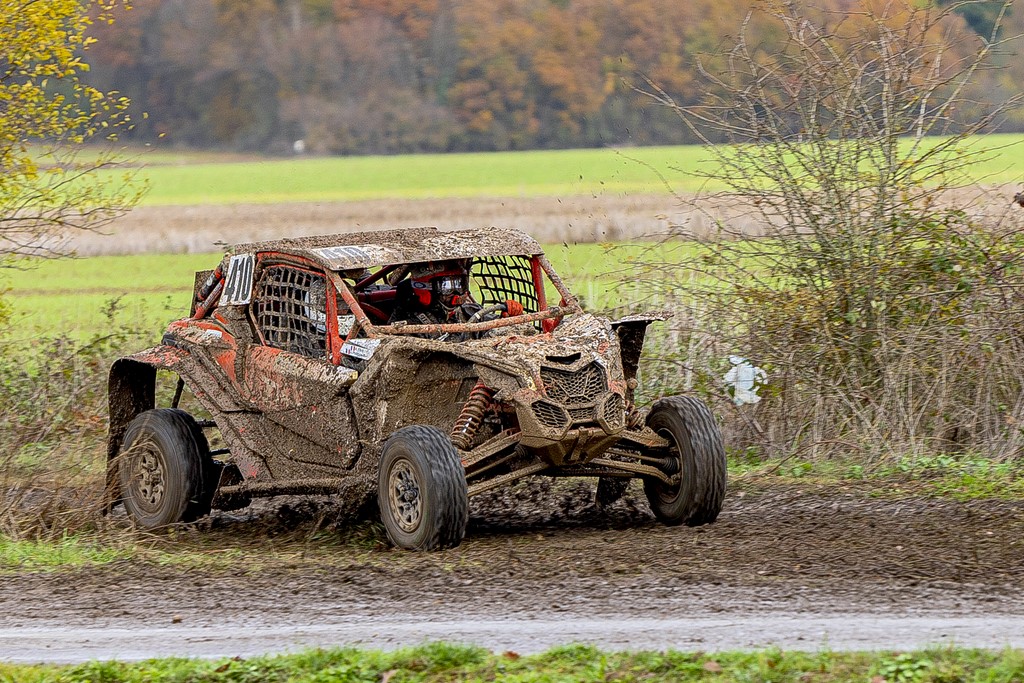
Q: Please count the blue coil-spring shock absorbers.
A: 0